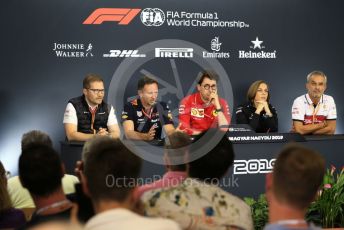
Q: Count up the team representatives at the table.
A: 5